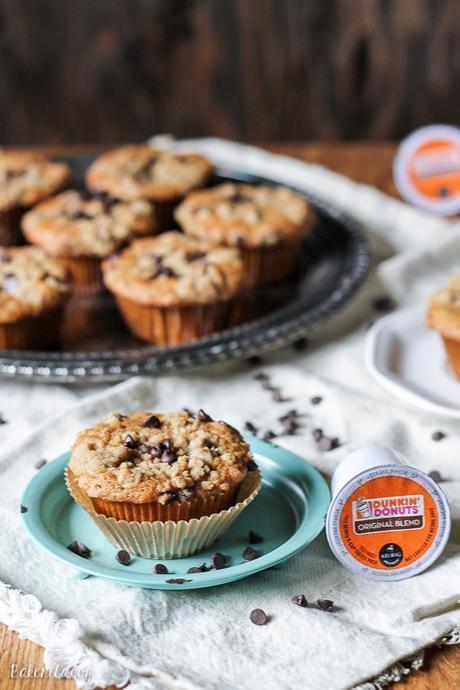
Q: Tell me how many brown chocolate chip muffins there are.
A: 8